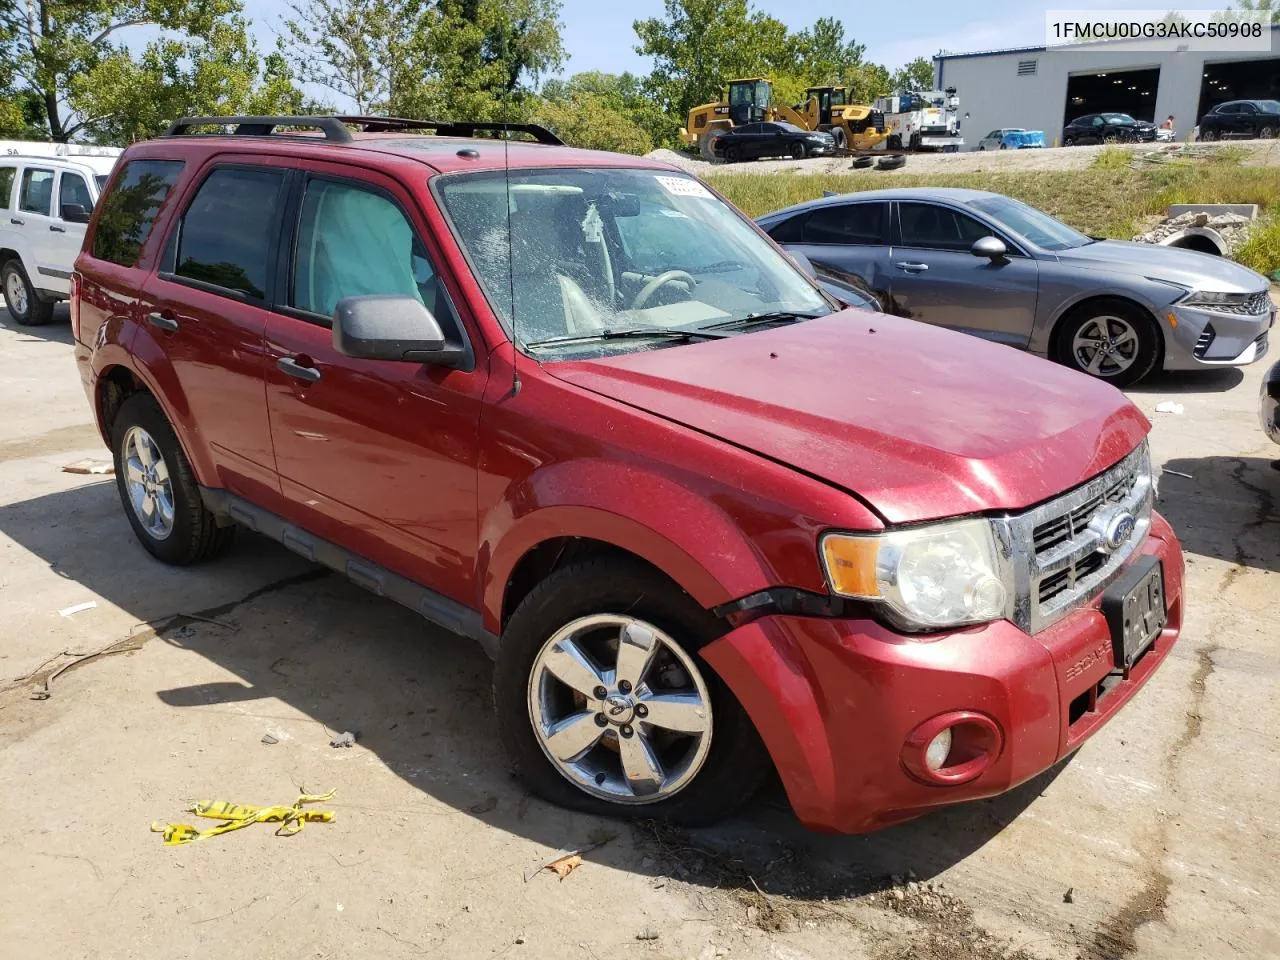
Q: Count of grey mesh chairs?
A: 0